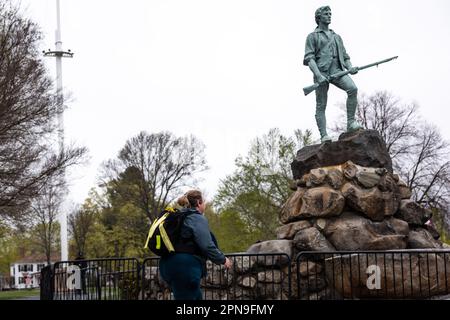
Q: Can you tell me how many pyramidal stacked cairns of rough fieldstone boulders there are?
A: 1